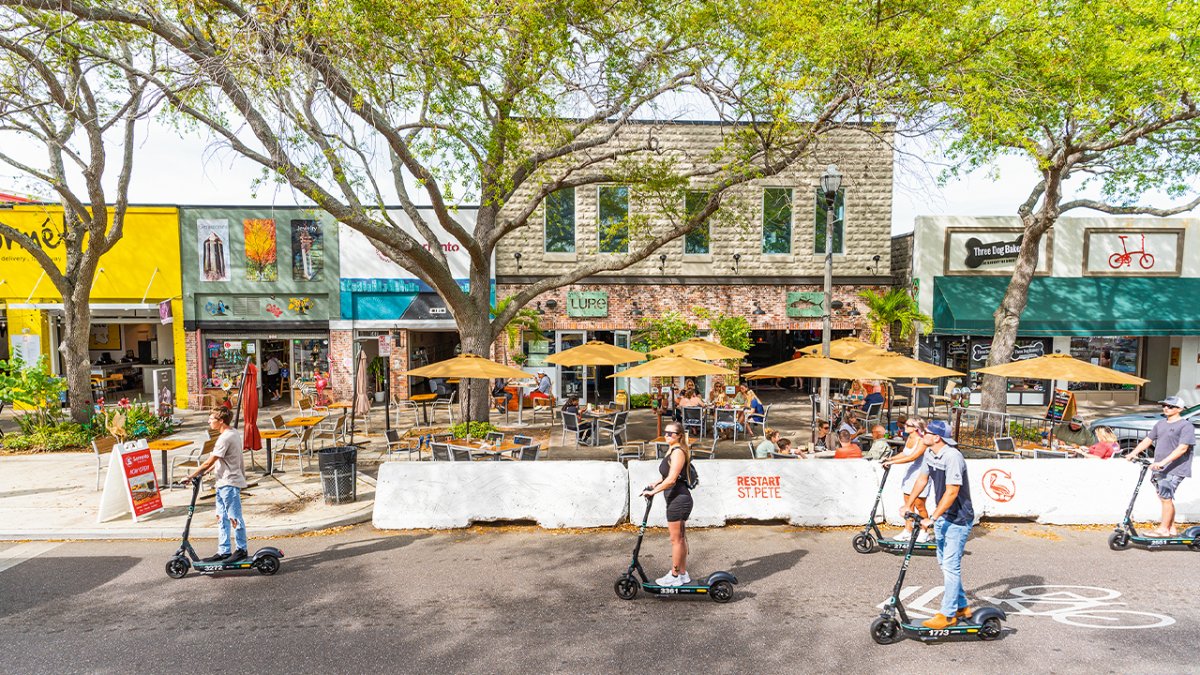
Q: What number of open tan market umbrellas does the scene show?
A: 8